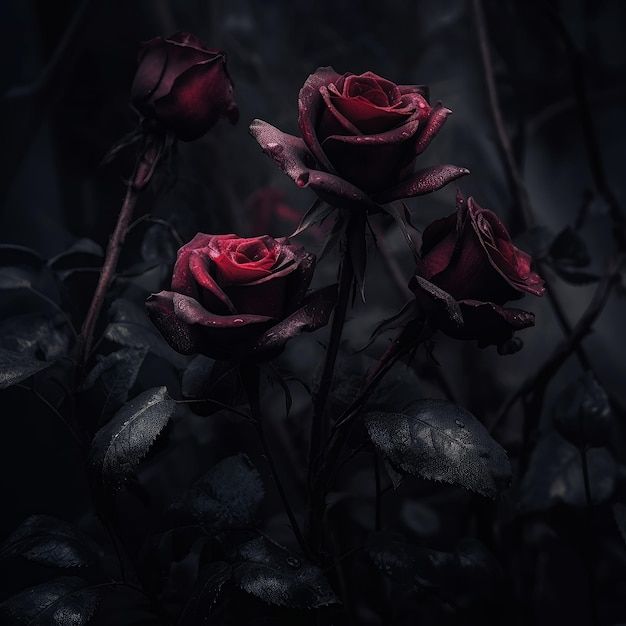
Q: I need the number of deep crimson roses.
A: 4